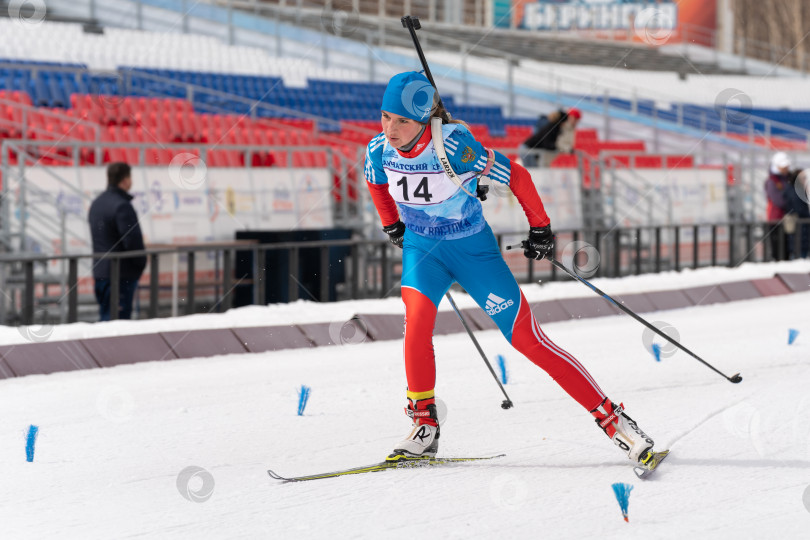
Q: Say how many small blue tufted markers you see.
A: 6